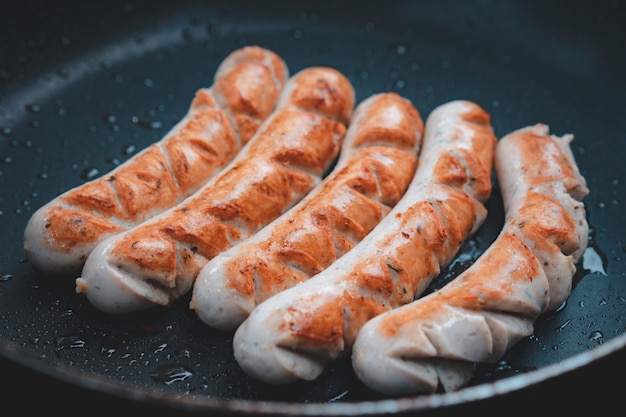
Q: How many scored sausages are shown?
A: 5